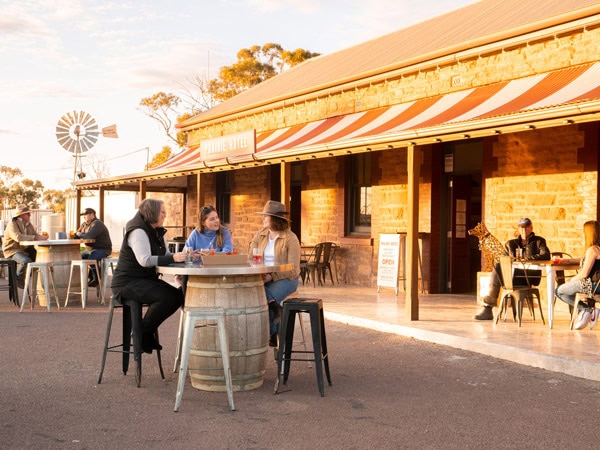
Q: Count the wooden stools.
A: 0